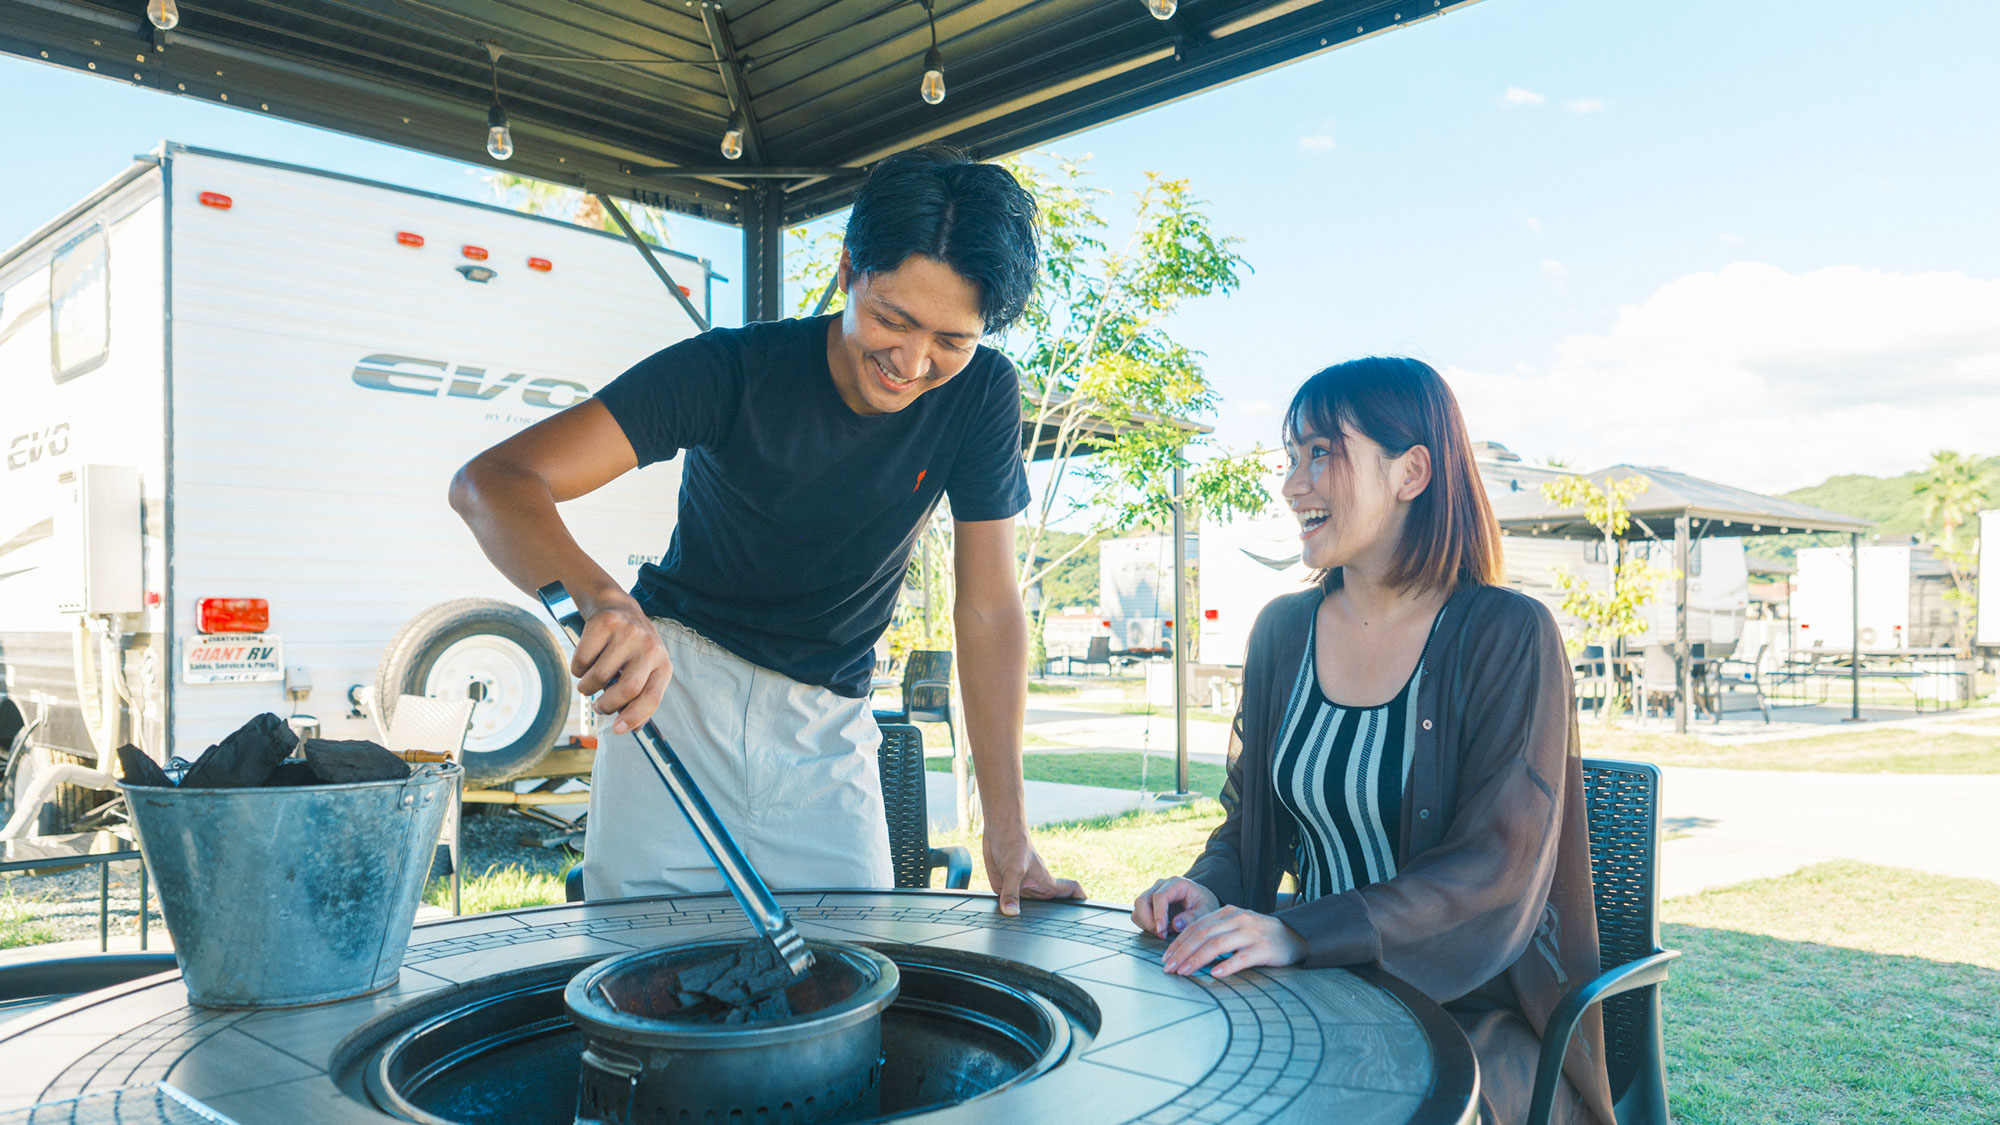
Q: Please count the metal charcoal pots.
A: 2